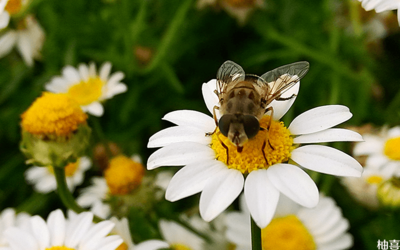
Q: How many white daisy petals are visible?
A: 12